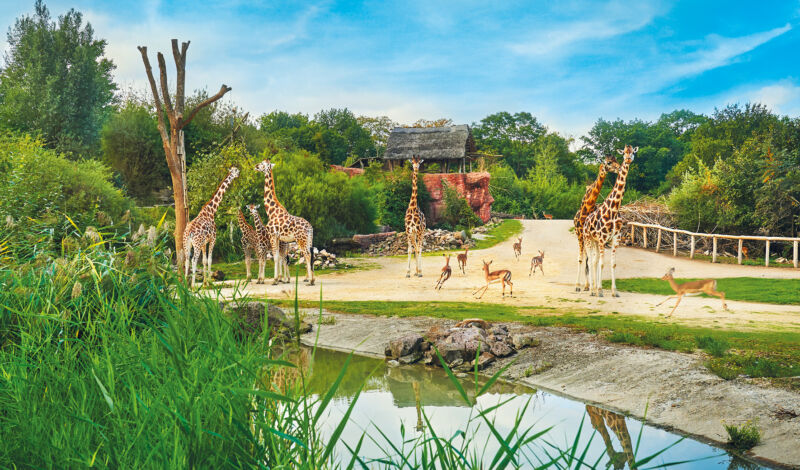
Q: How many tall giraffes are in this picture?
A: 5